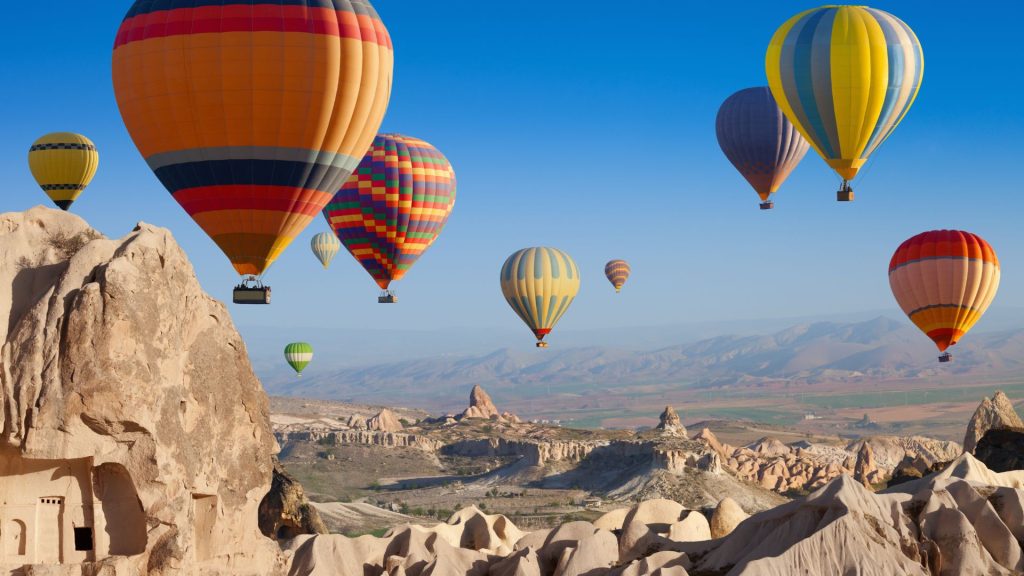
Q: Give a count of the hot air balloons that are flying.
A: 10